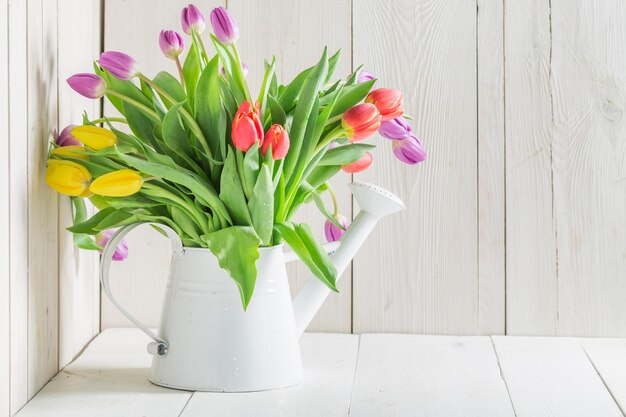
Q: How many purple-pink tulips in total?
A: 11